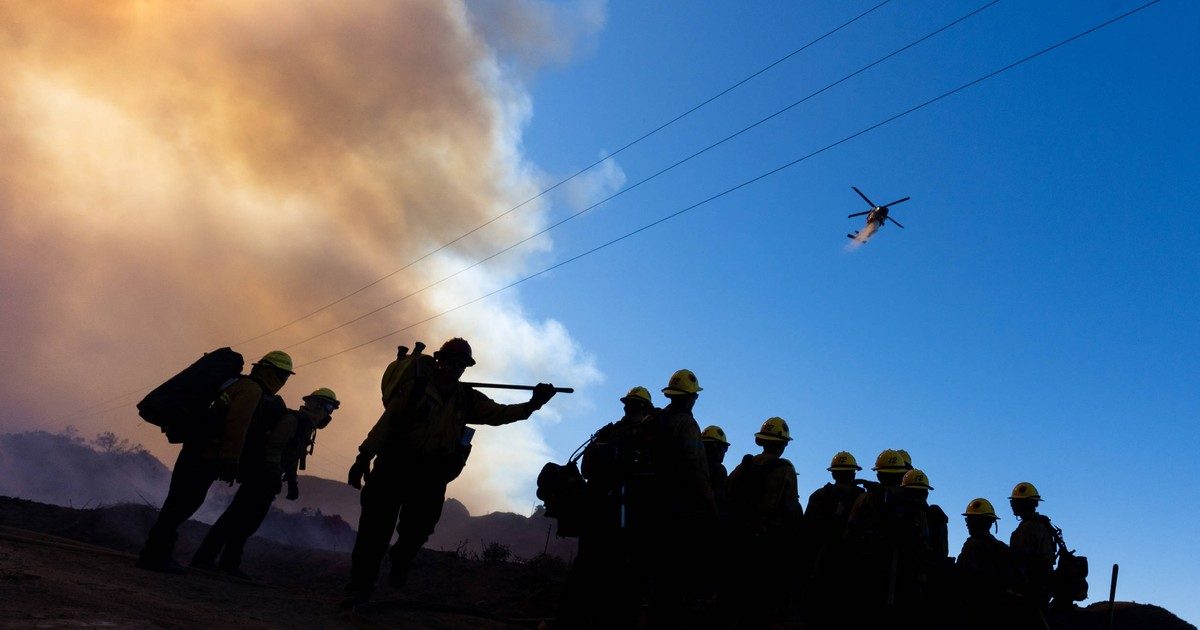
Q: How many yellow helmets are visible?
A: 12